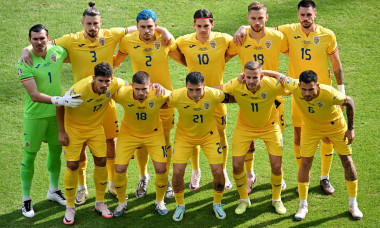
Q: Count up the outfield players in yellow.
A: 10